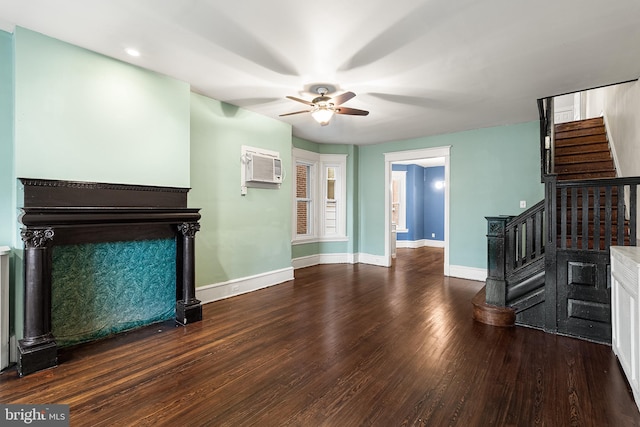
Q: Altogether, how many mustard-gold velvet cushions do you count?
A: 0